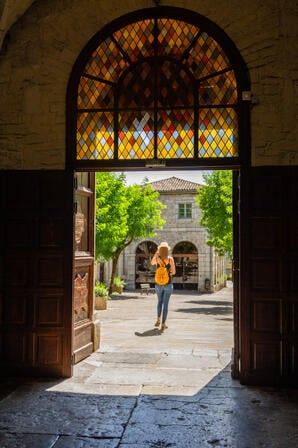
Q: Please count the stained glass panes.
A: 12